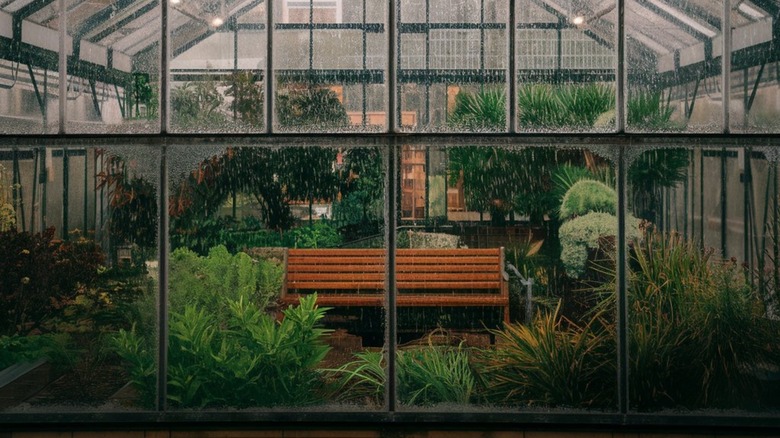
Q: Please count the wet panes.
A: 12